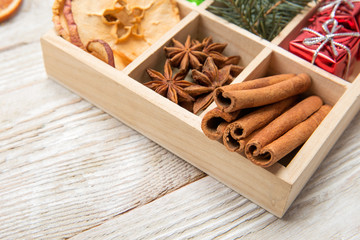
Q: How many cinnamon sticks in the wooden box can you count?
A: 4